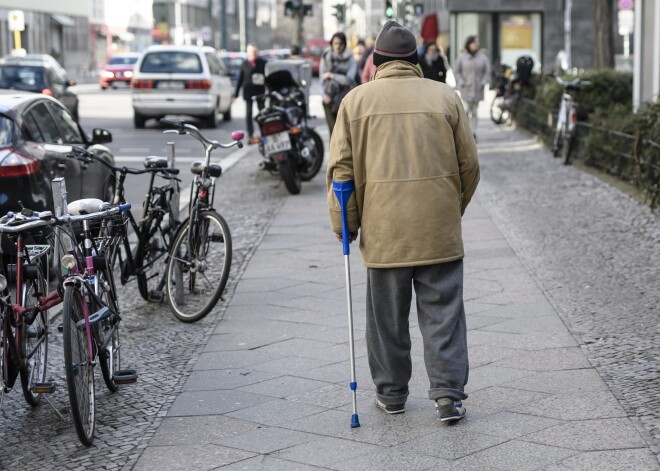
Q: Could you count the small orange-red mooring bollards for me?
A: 0